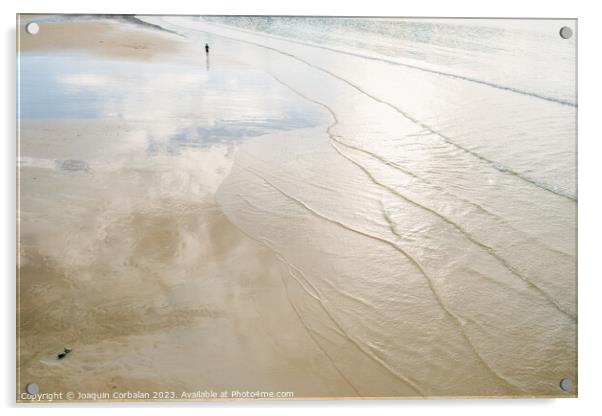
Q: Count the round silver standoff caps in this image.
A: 4